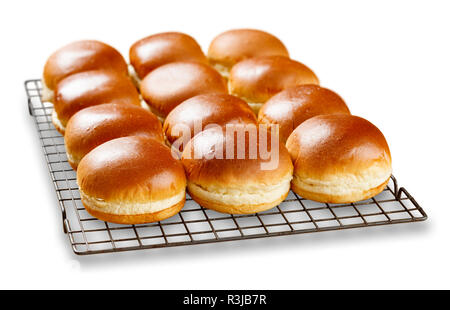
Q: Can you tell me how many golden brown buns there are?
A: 12